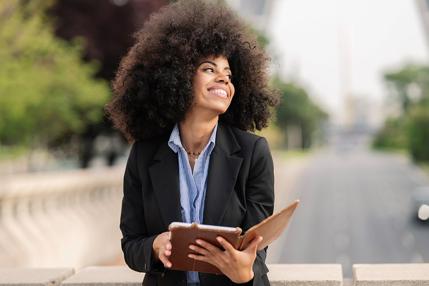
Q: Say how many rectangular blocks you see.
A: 4